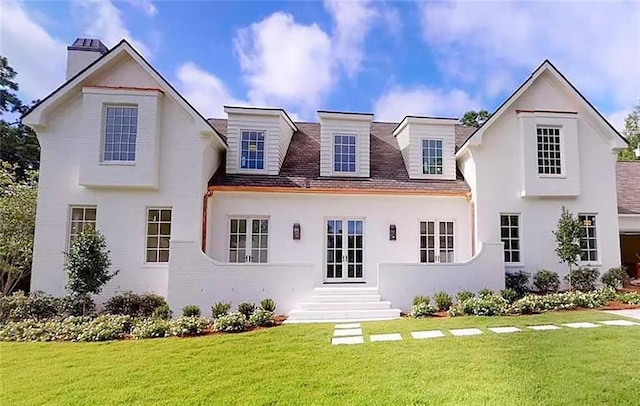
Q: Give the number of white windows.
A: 11